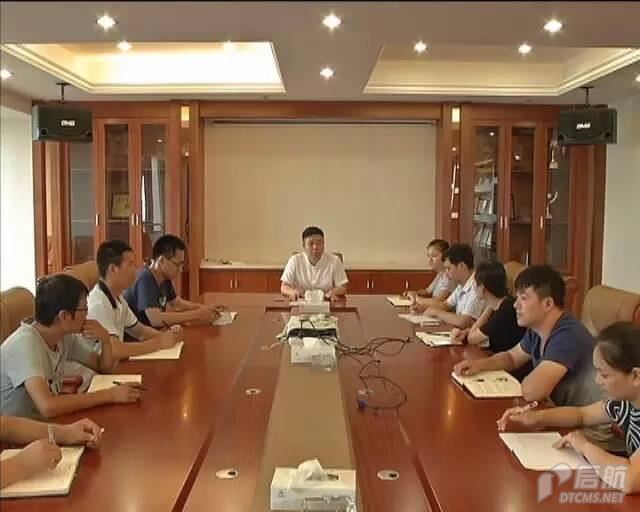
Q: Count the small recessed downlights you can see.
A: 10